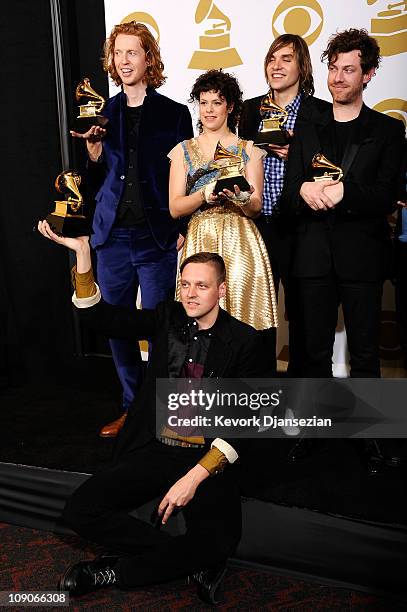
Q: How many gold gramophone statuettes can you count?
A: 5